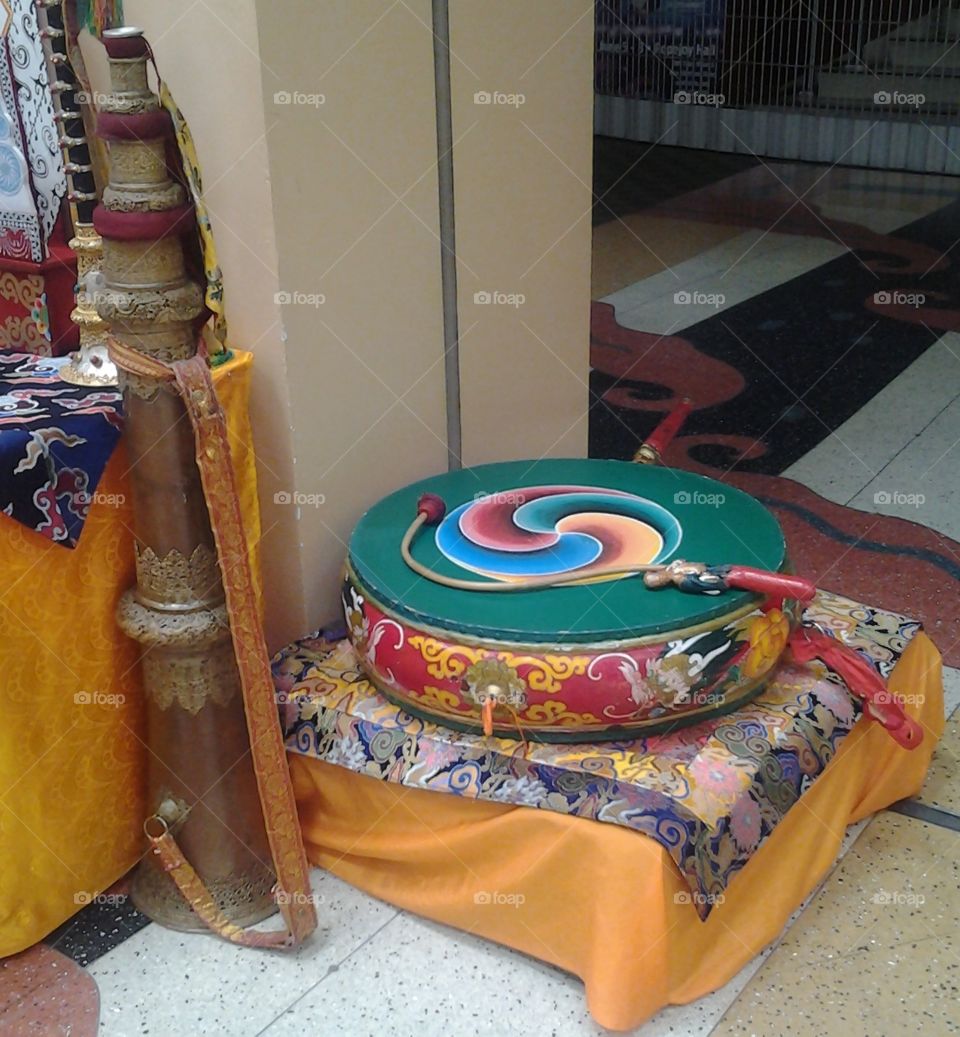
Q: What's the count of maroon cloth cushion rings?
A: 3